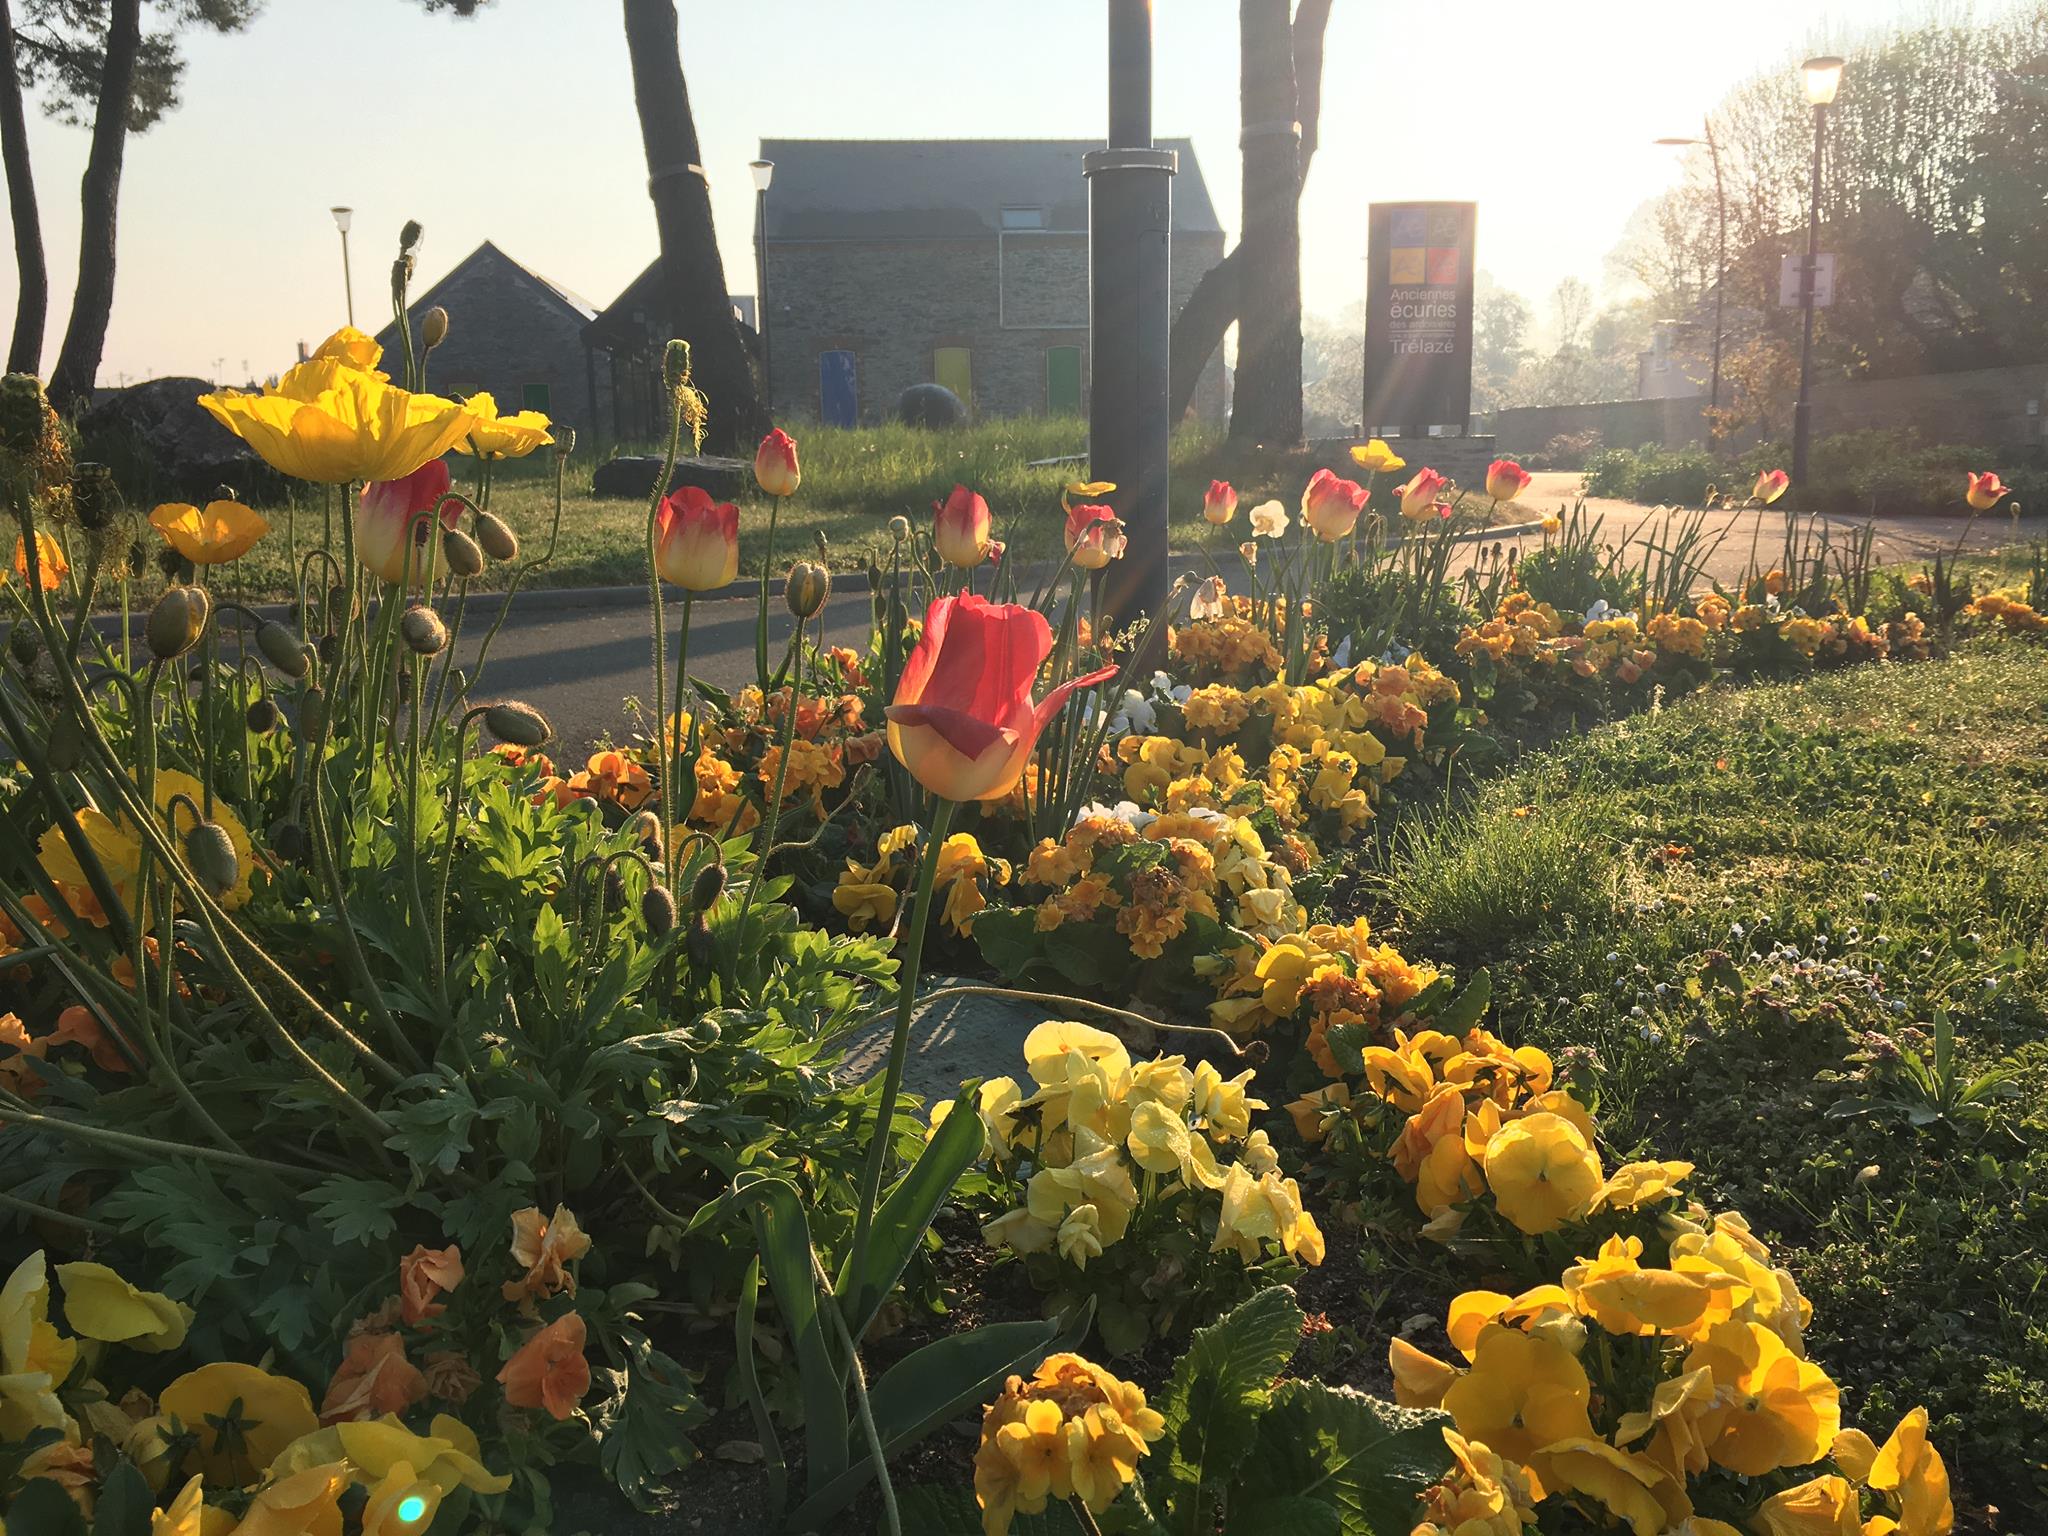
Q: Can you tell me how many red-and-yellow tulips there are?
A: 12